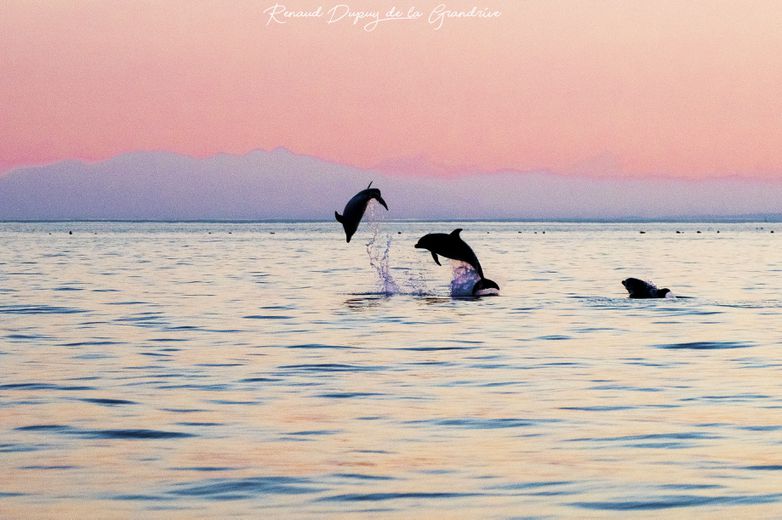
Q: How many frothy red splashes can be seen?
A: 0